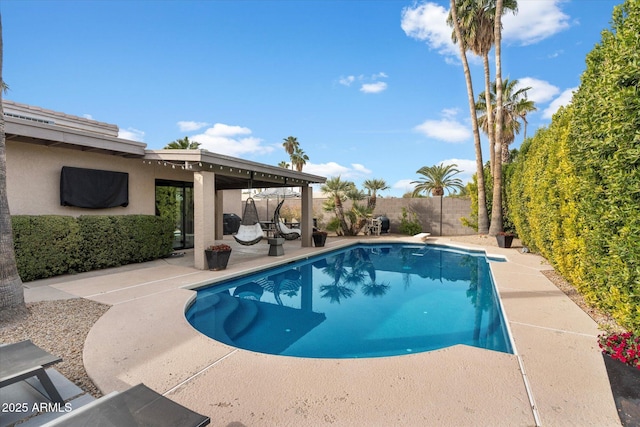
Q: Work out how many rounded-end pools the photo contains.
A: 1